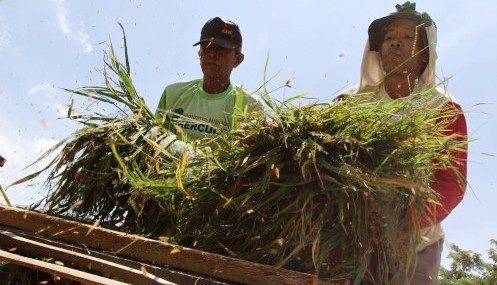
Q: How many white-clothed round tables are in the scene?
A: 0